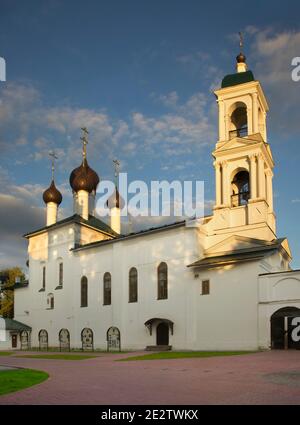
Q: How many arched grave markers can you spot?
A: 5